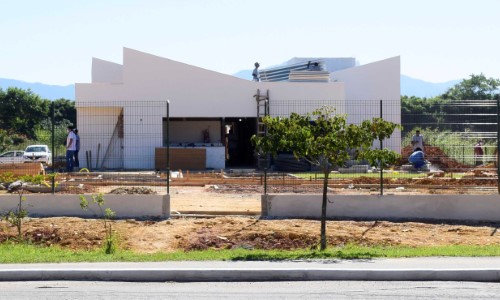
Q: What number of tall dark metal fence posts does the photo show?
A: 5